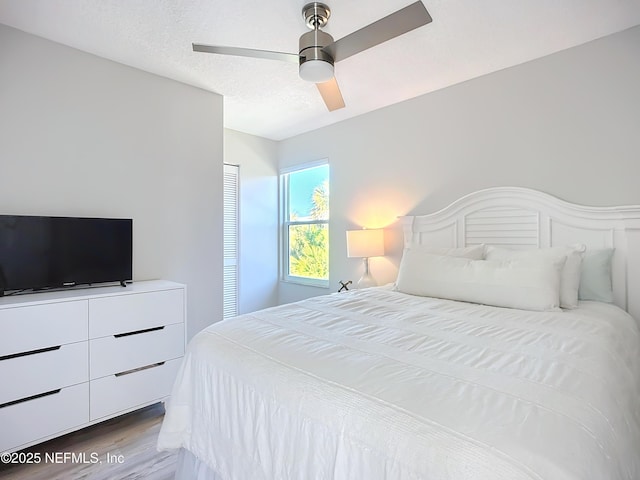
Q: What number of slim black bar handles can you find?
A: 4